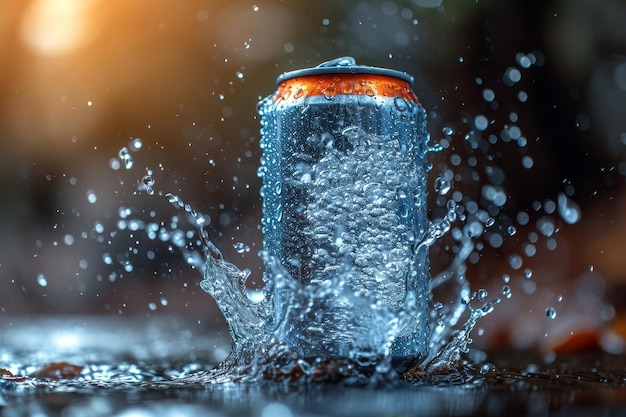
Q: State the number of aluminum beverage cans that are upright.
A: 1